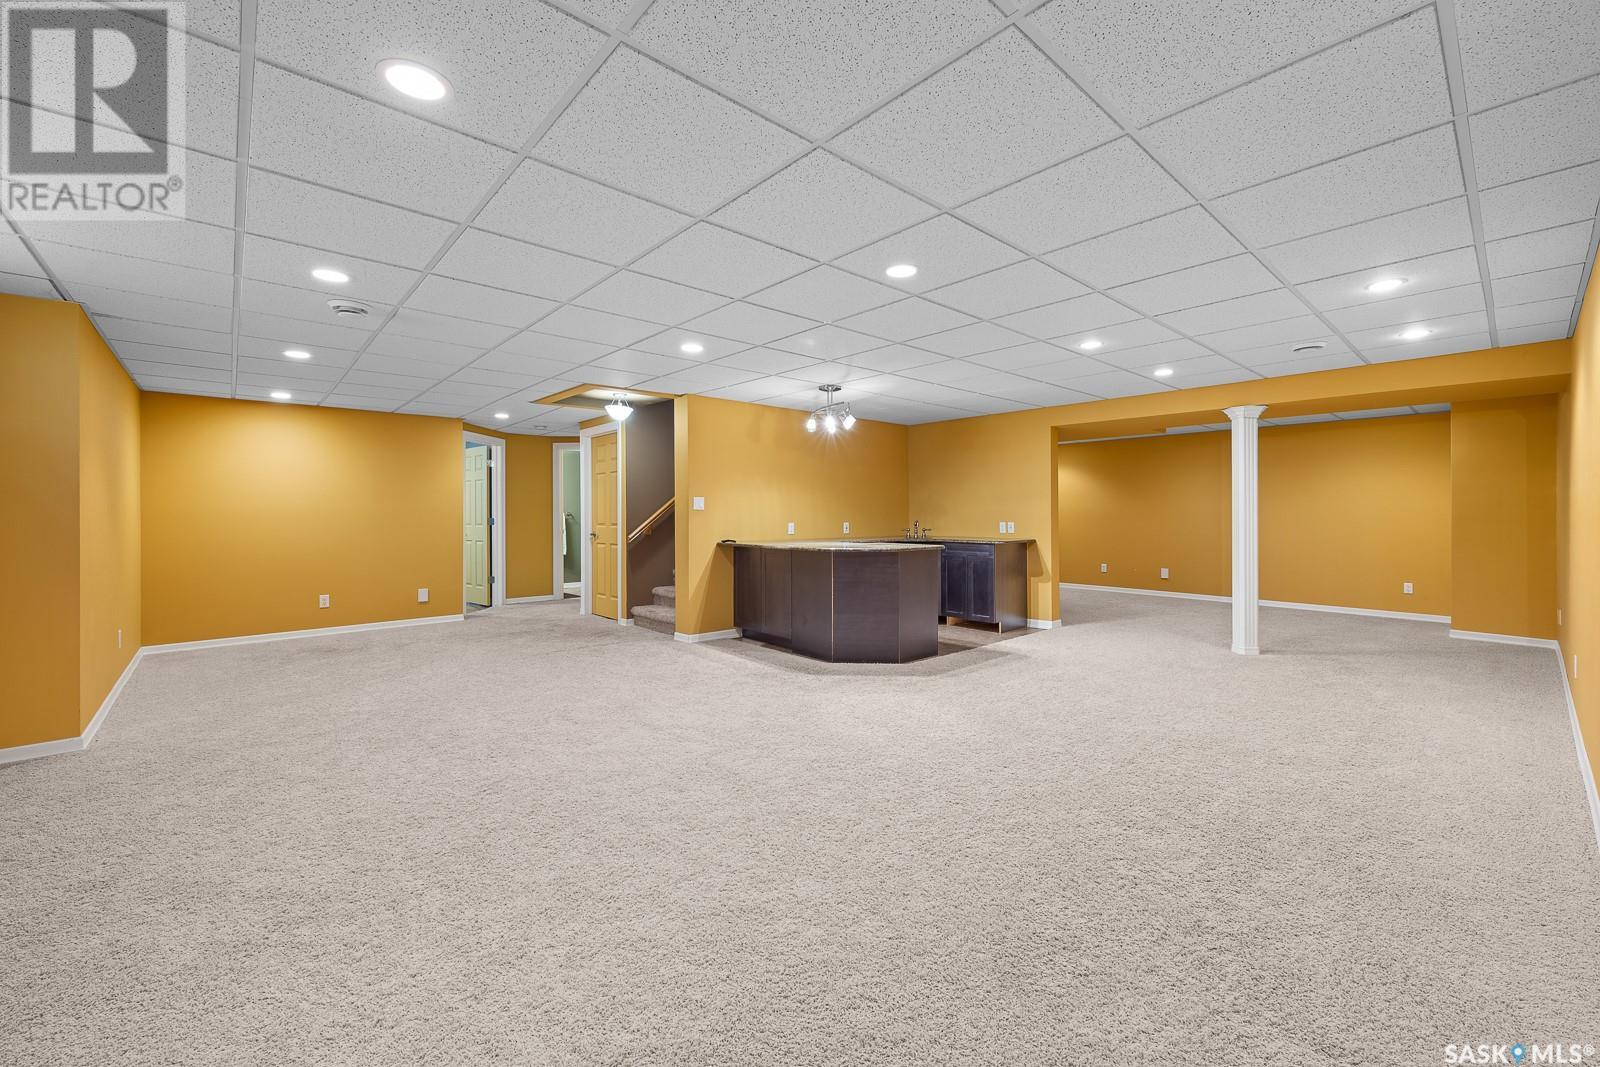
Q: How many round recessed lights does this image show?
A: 11